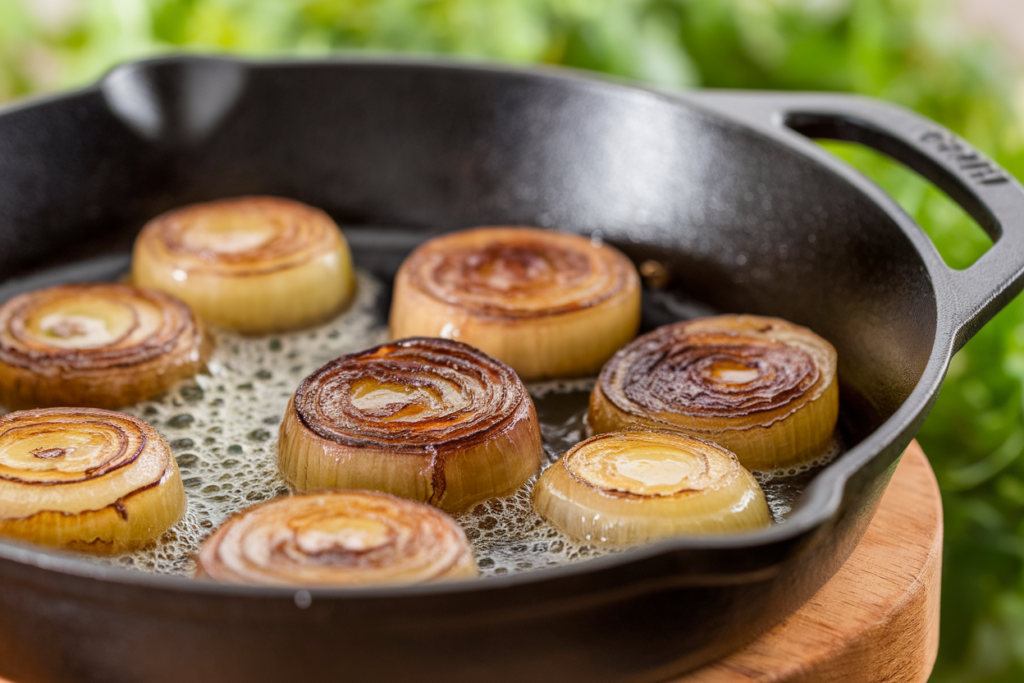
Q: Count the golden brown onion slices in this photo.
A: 8